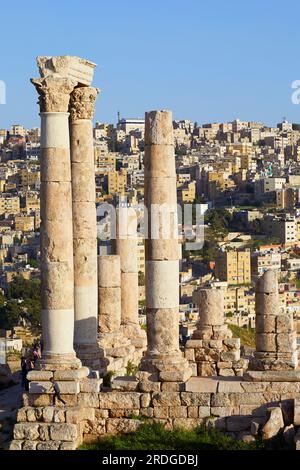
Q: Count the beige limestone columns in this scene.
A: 7